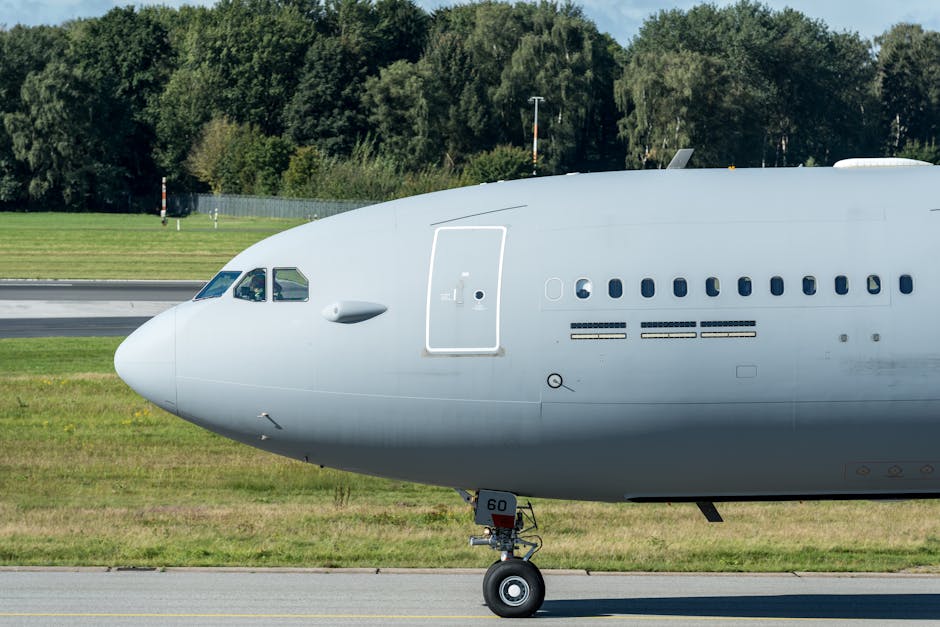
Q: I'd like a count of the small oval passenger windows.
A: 11